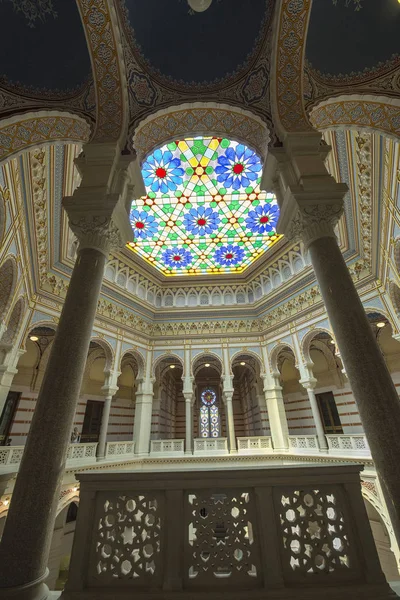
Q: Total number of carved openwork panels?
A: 3